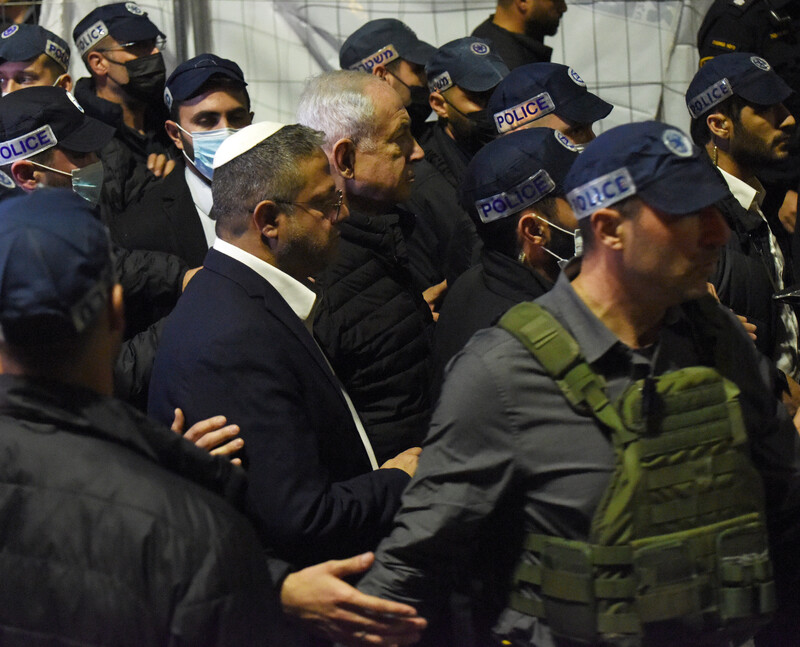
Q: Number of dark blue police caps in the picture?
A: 11